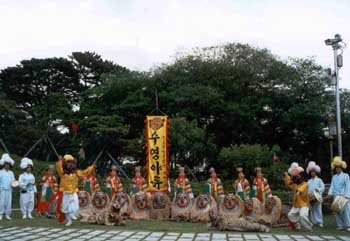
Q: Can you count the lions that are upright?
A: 10